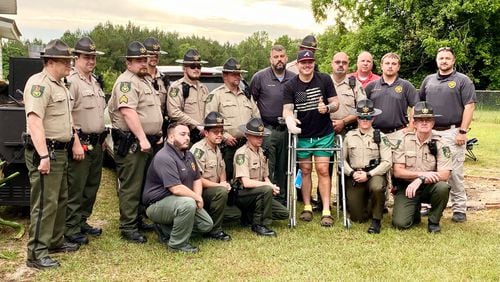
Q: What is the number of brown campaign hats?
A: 11